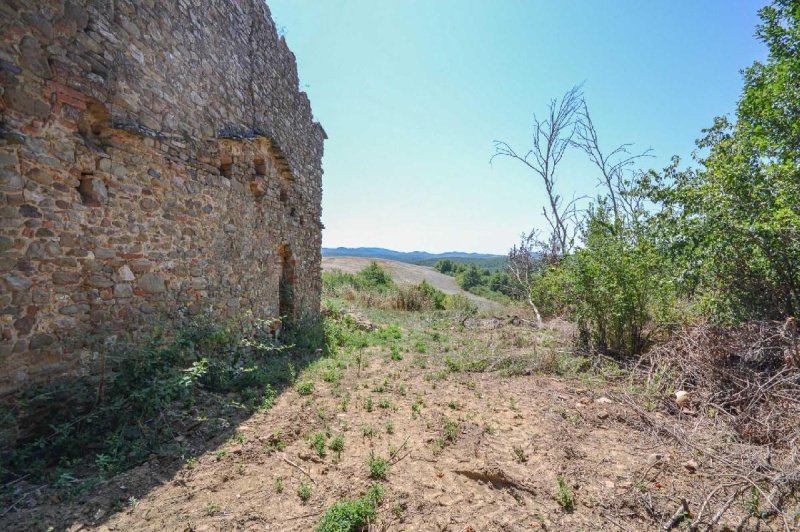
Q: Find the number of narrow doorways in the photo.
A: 1